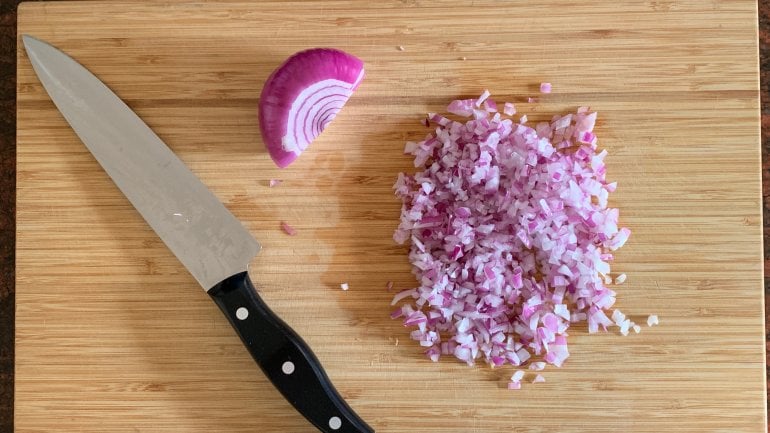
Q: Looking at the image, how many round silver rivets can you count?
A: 3